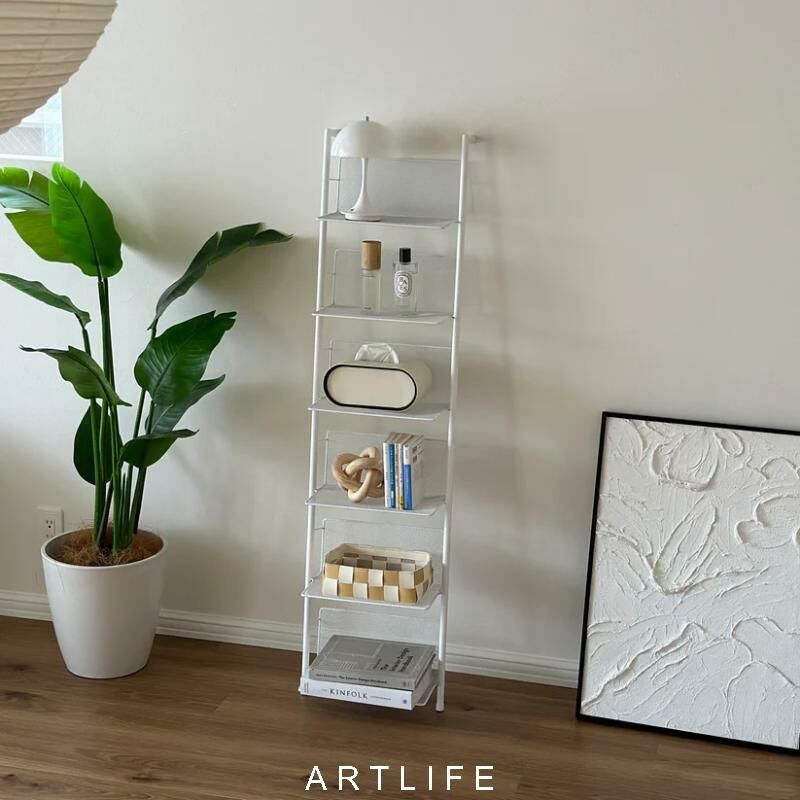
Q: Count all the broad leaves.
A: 9